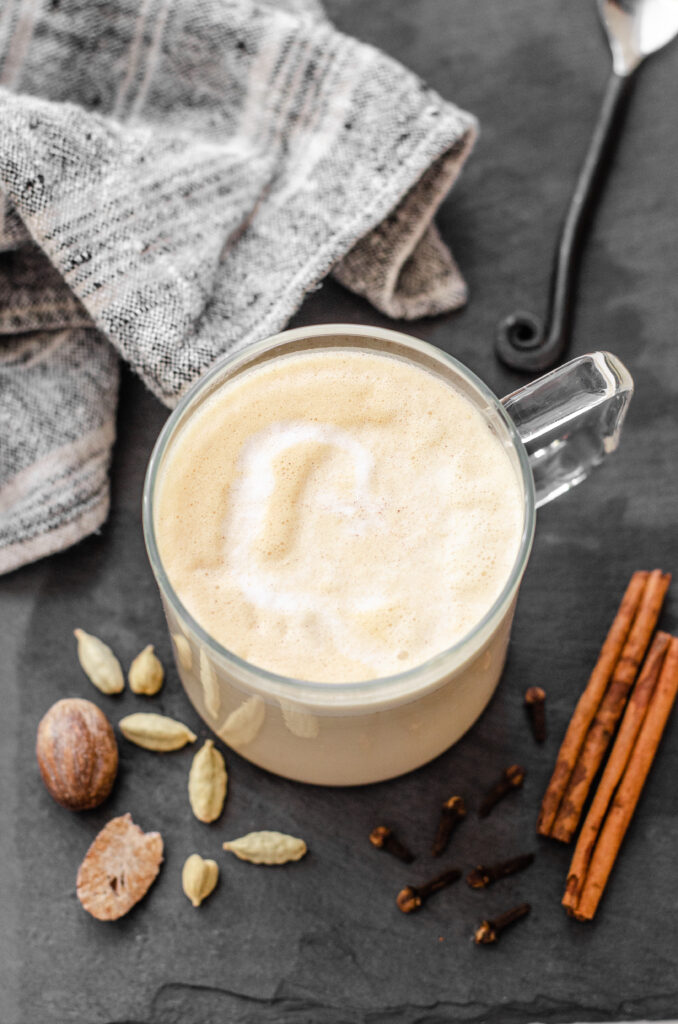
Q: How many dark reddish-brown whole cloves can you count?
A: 7